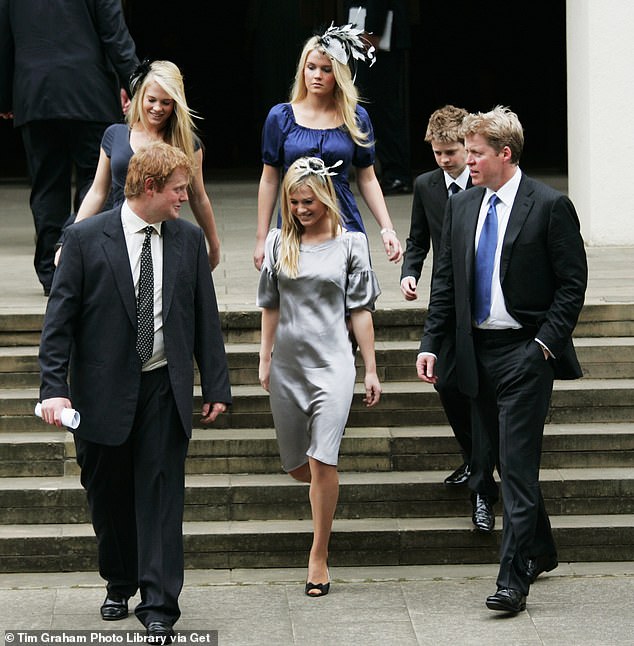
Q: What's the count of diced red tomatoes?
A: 0